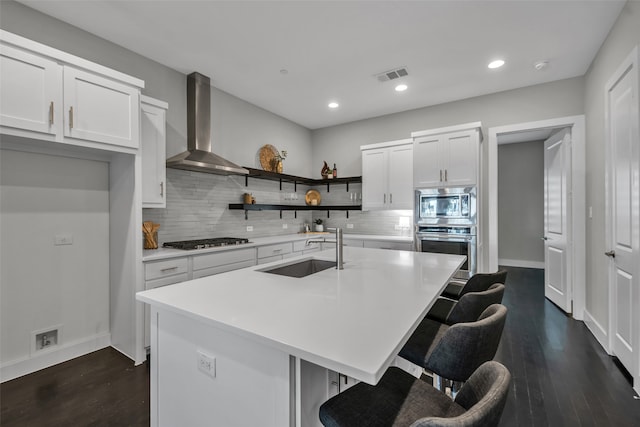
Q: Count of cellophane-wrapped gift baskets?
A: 0